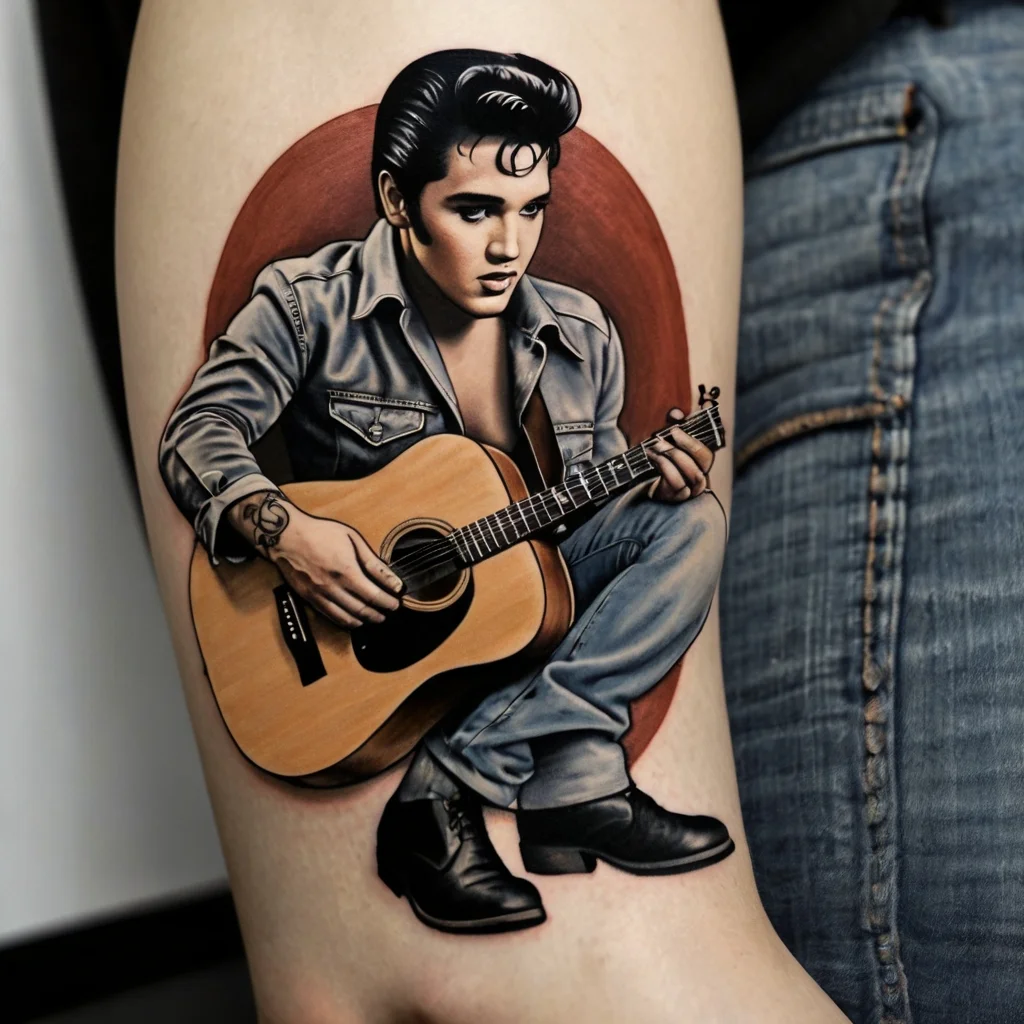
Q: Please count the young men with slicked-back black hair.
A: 1